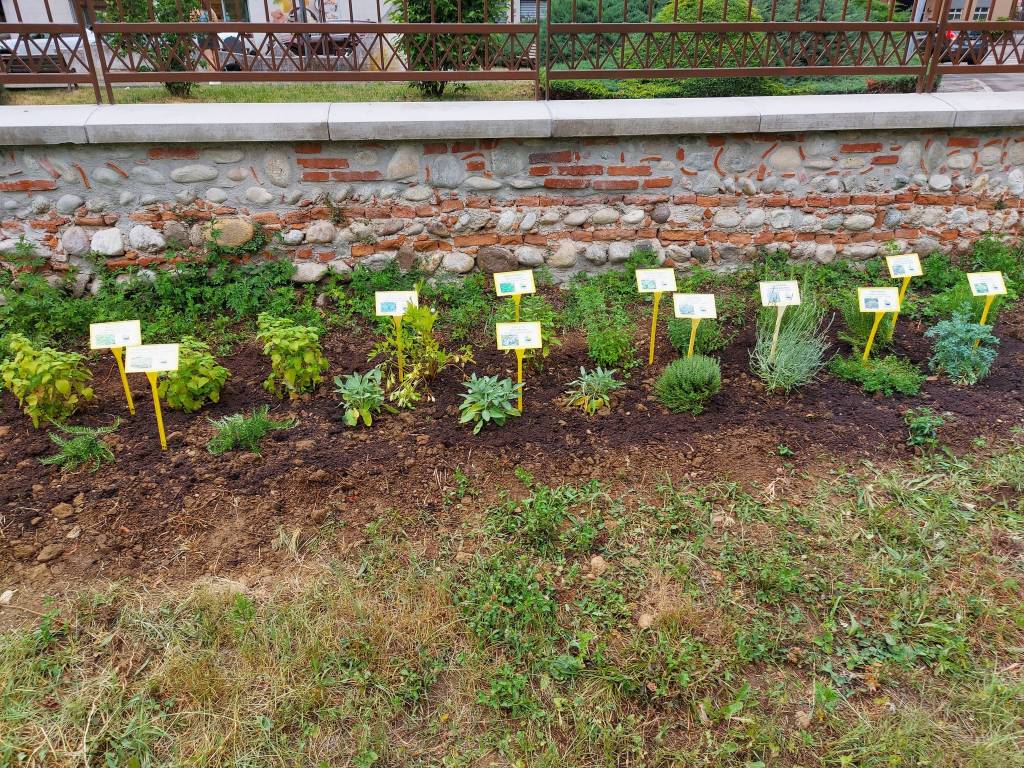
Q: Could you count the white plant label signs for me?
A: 11